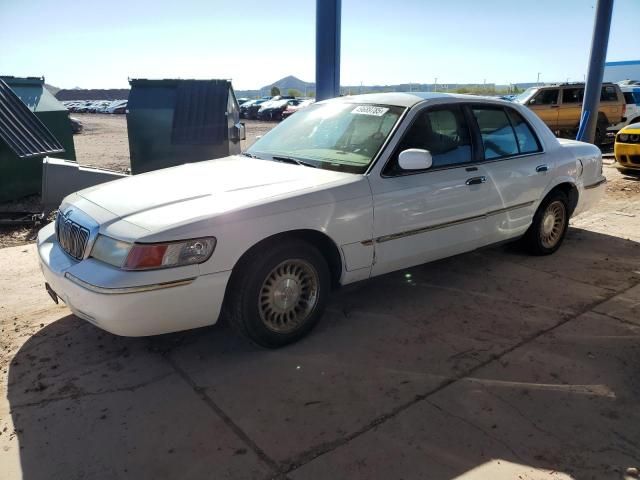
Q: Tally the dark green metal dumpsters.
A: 2